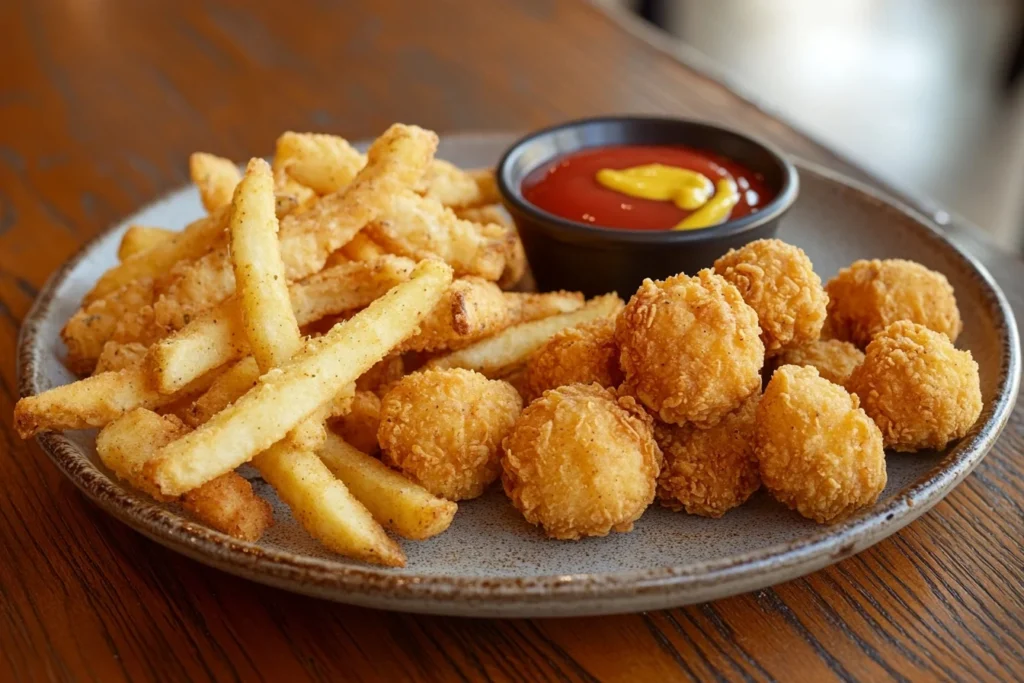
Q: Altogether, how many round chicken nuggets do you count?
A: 10